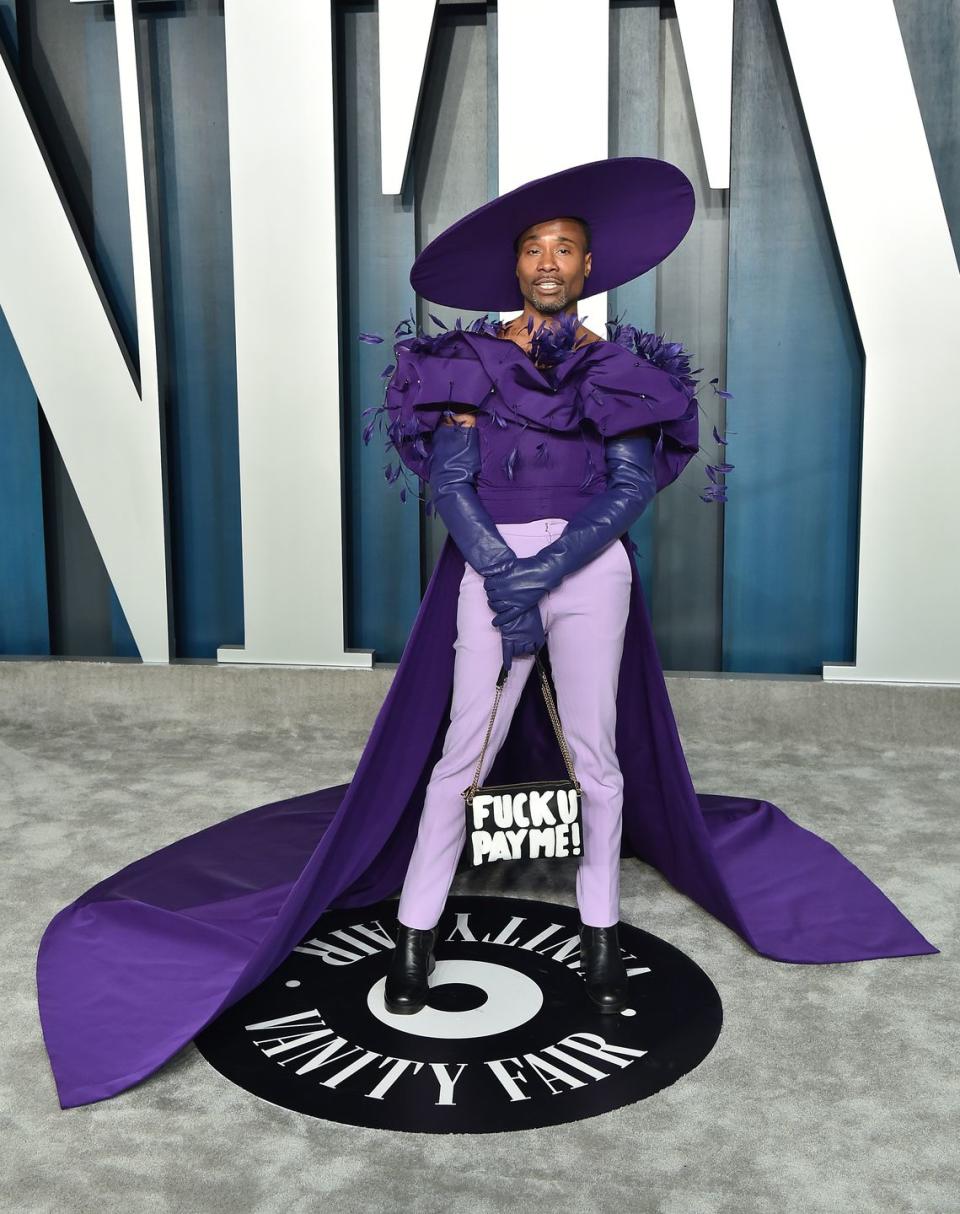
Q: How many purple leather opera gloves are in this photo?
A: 2